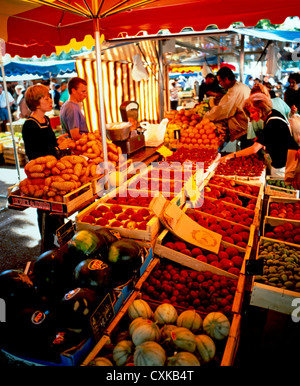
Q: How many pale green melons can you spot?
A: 13